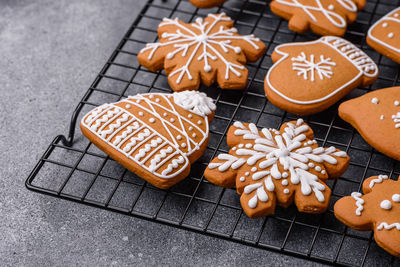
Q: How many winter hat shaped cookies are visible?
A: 1